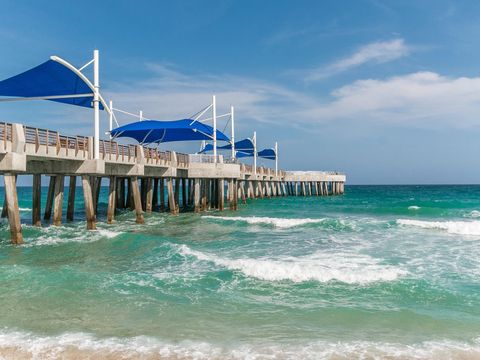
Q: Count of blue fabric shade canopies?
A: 4